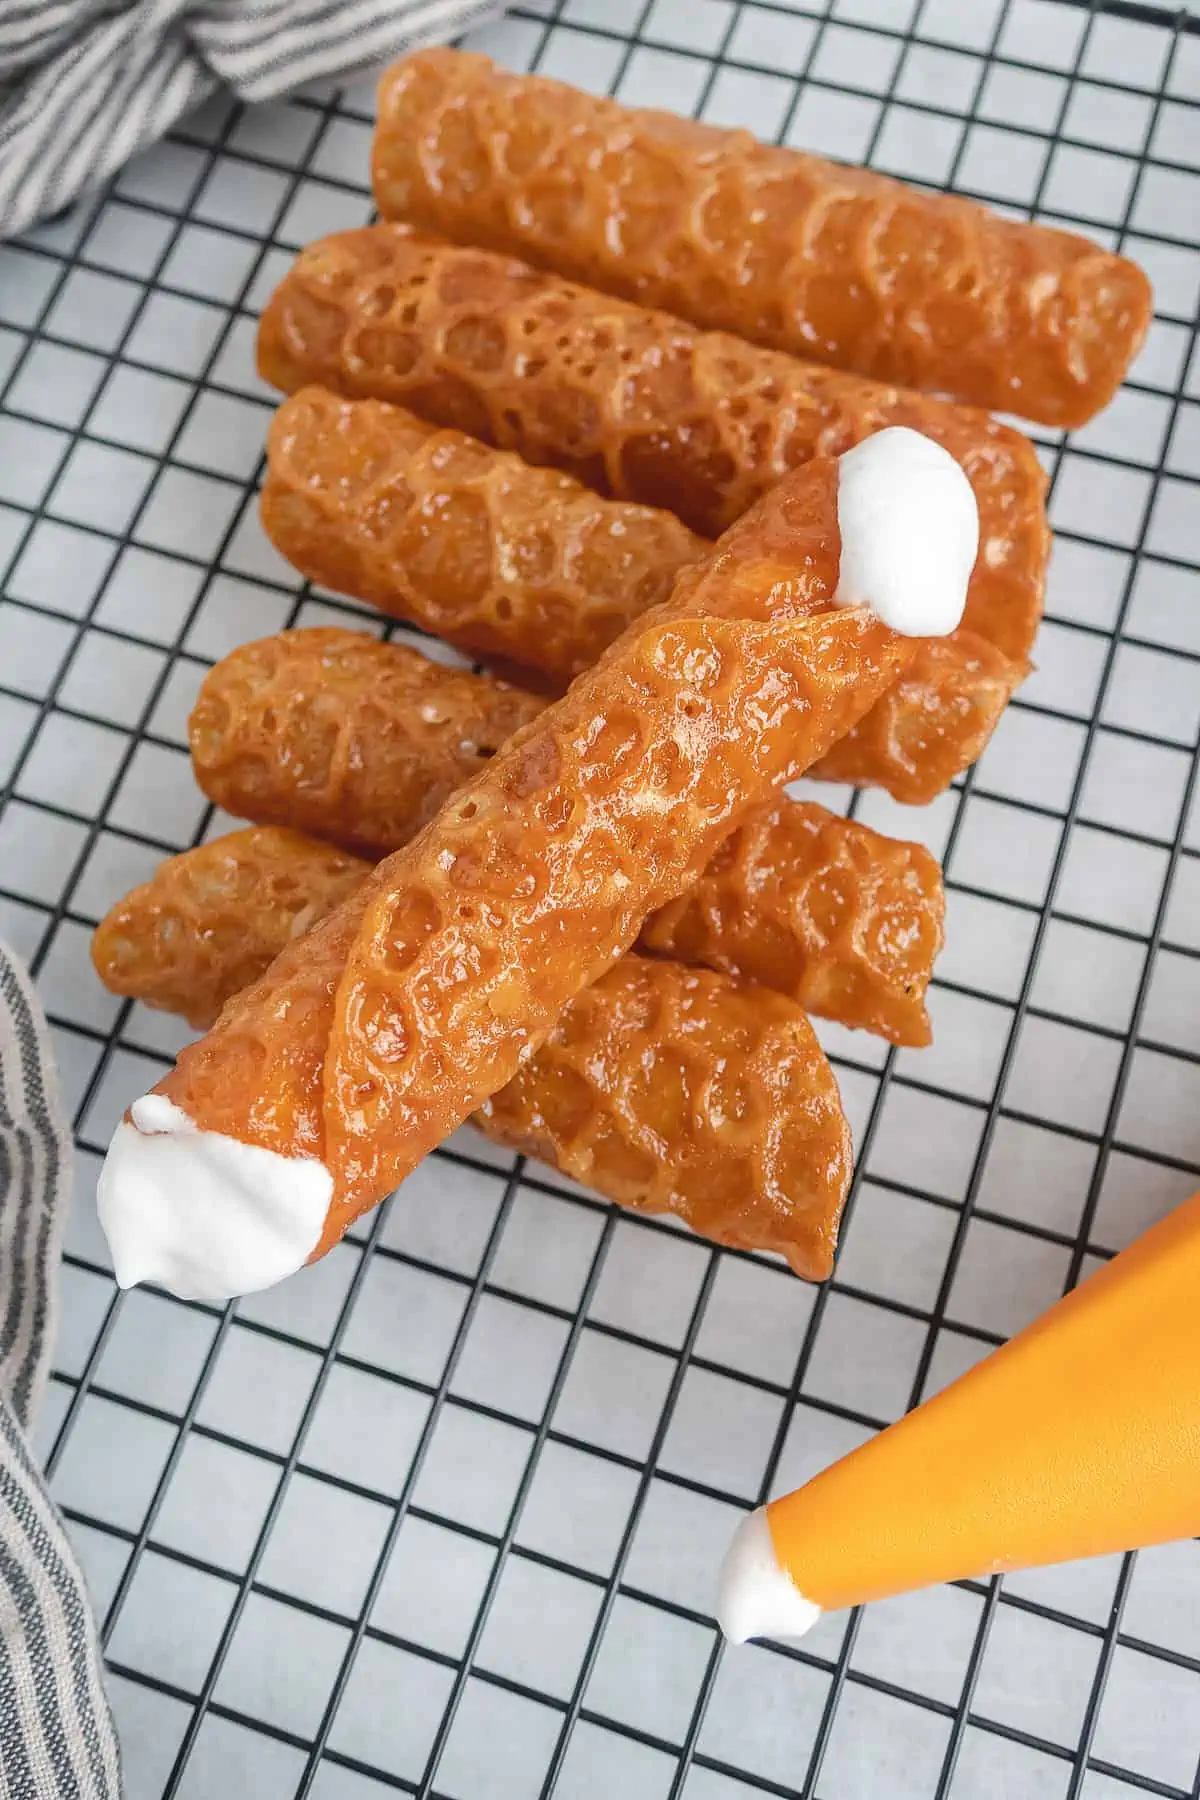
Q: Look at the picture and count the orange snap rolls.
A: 6